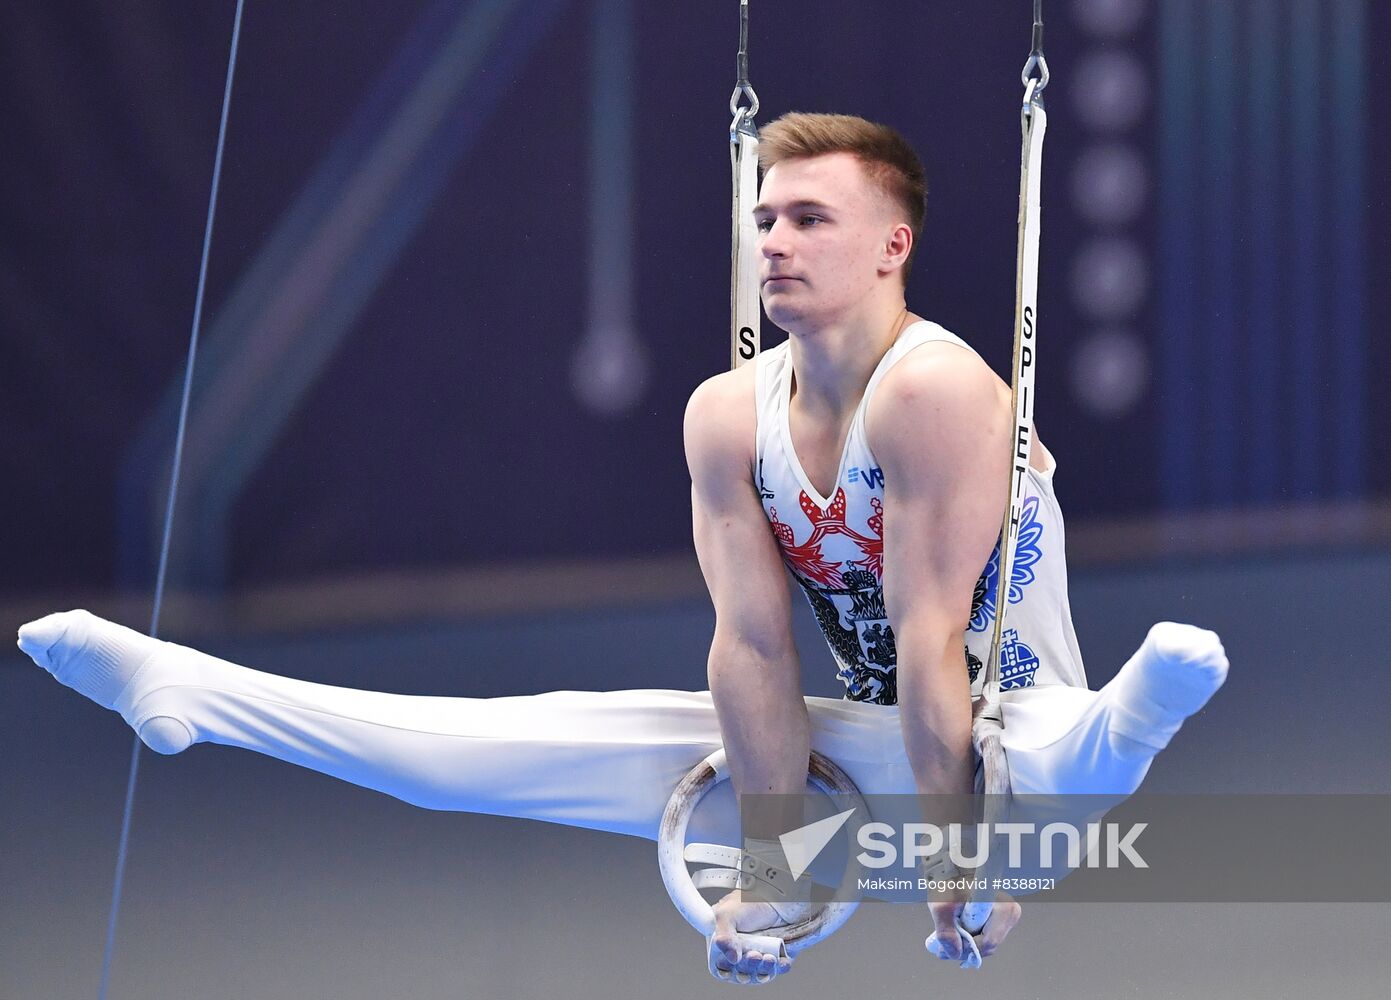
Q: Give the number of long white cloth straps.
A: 2